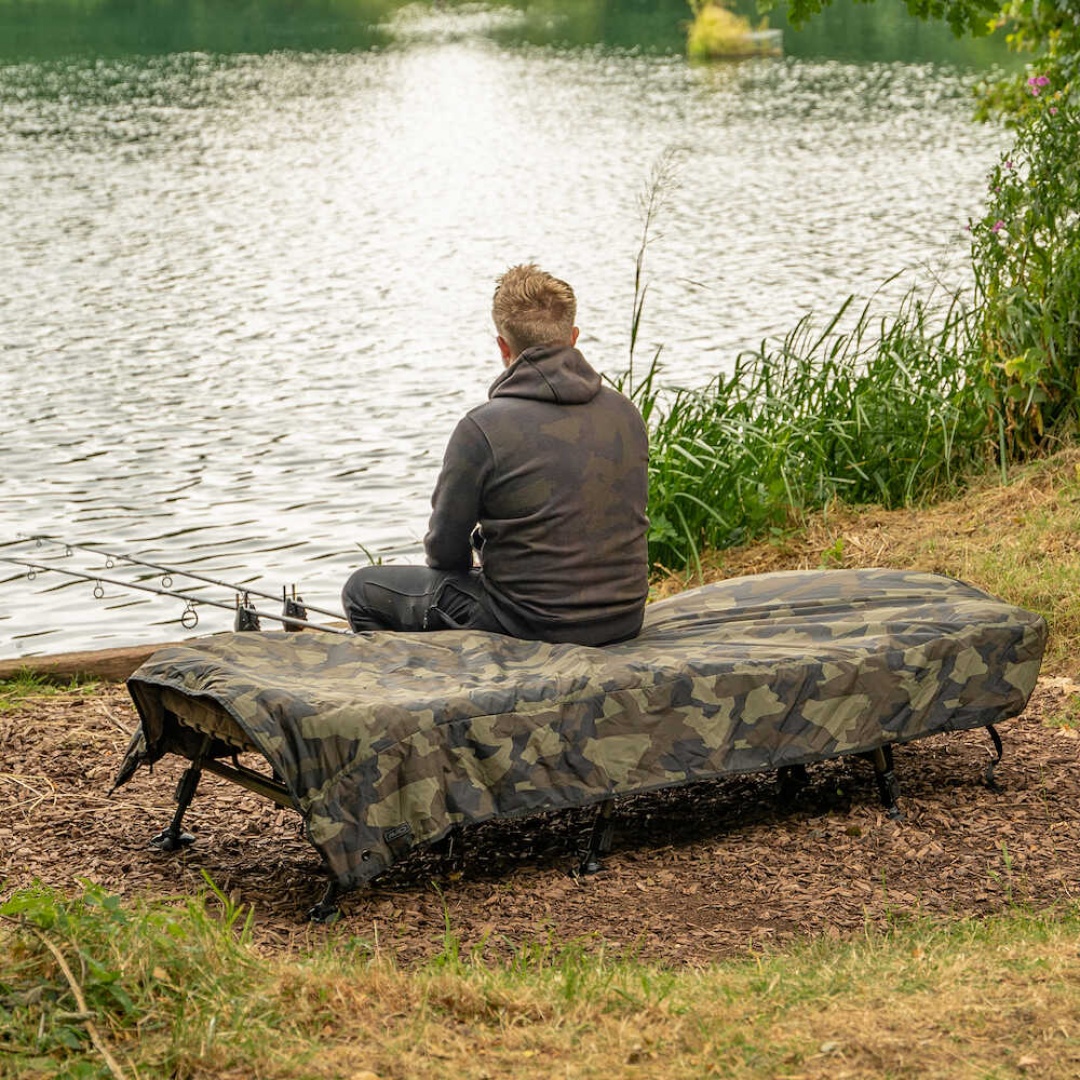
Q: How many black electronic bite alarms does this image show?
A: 2